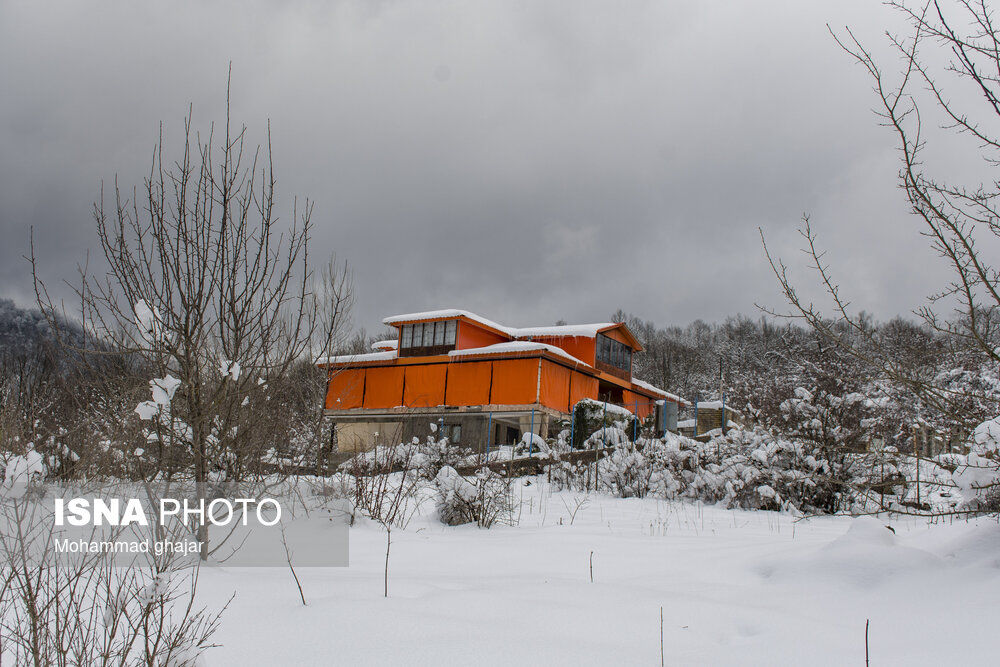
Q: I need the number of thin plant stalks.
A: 5